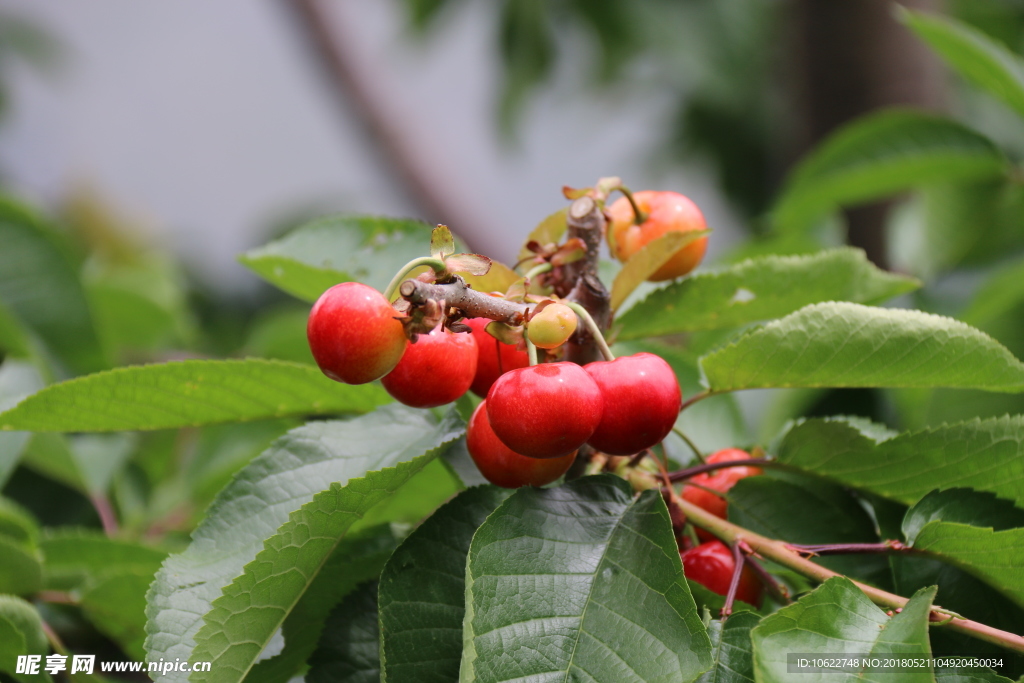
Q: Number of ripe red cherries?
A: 8